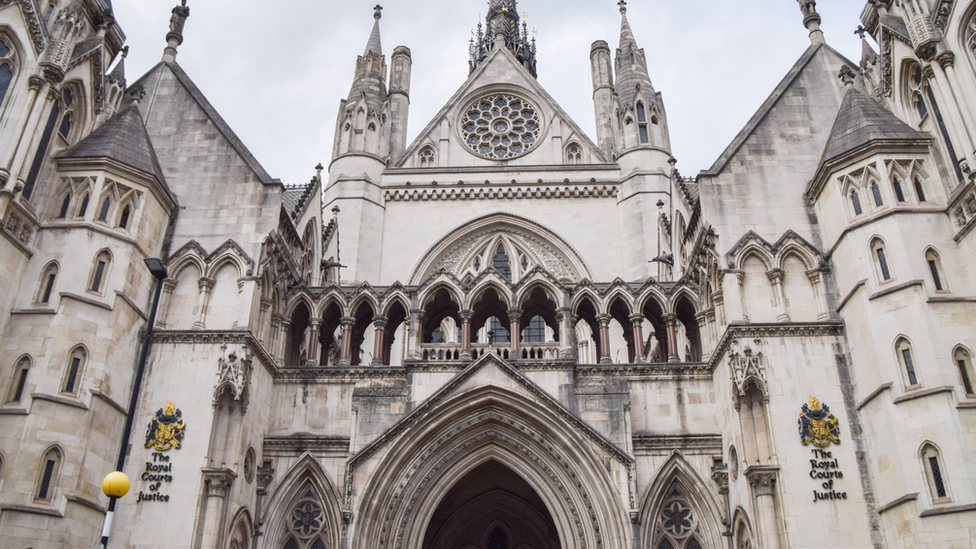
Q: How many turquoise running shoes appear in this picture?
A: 0